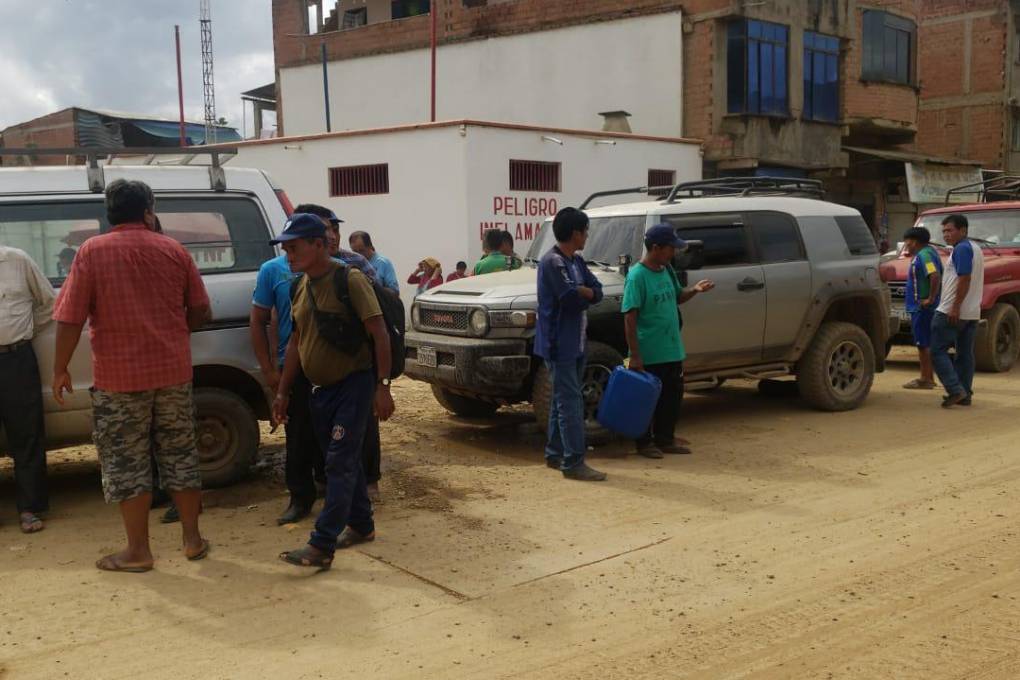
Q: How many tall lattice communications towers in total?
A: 1